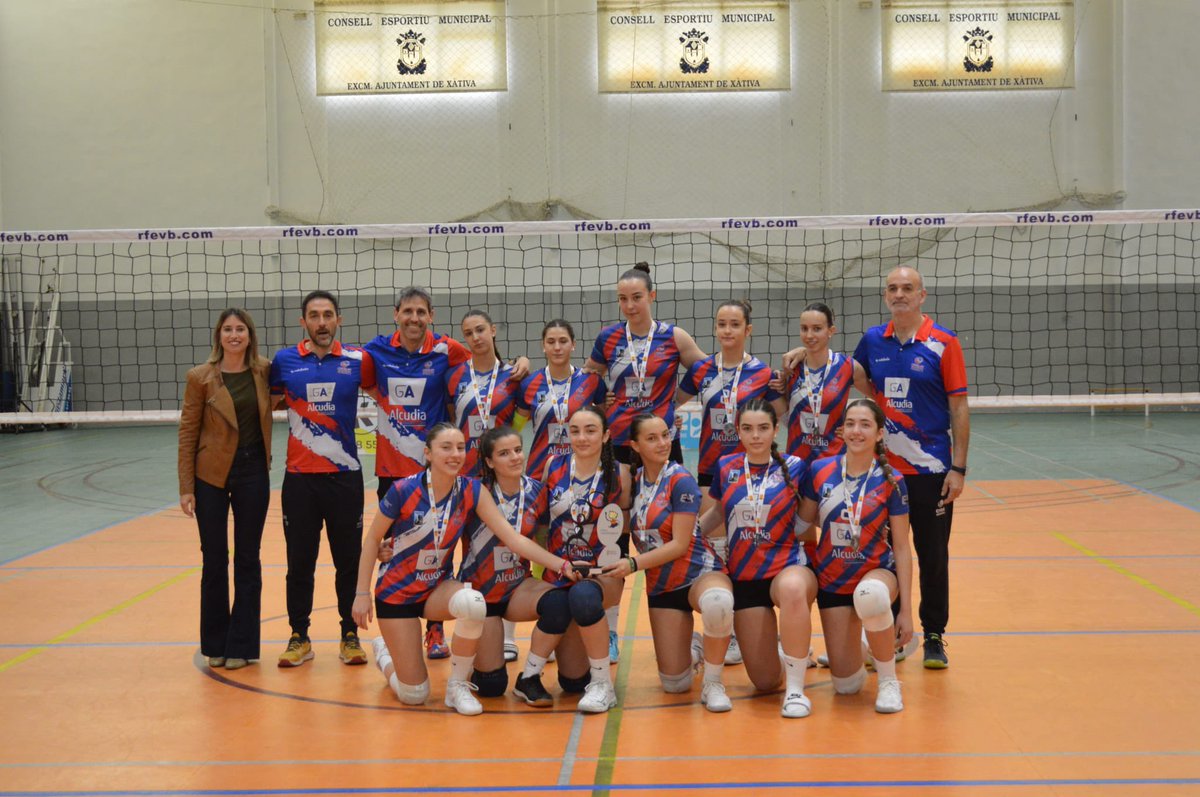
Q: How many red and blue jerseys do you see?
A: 14